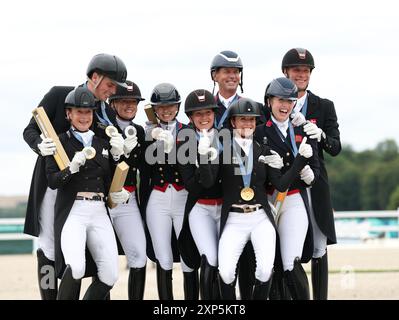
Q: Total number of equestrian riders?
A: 9